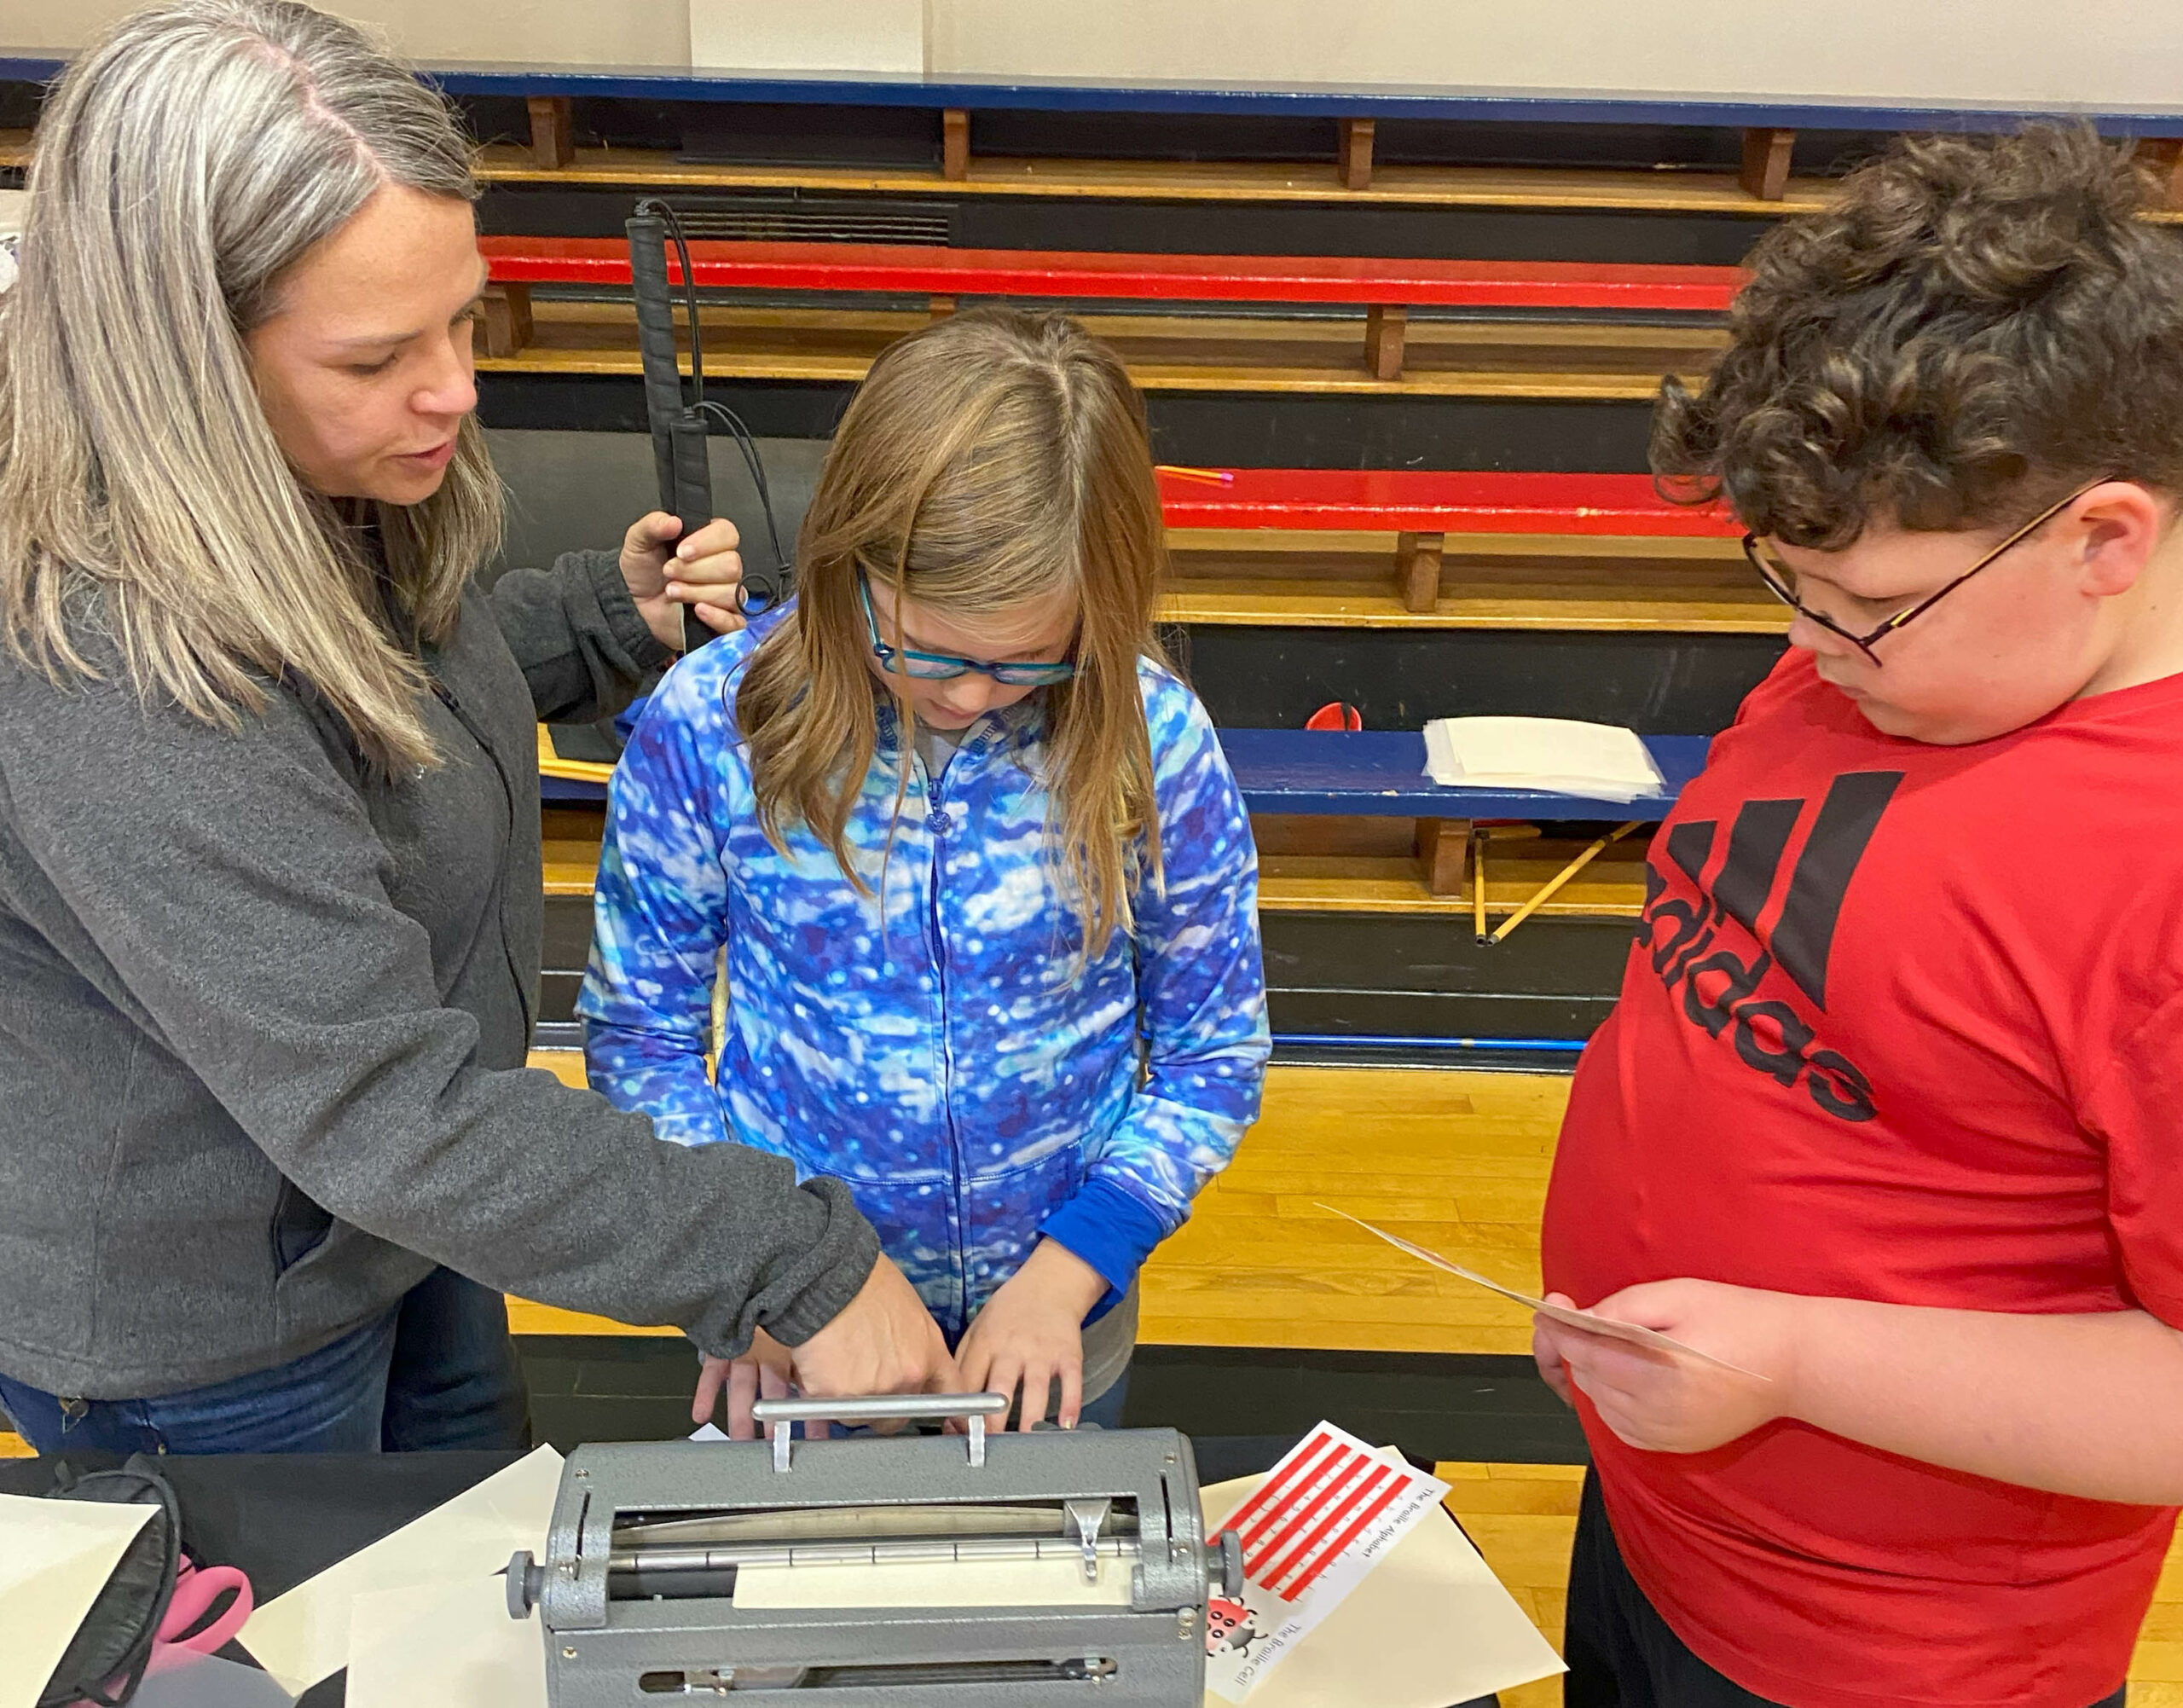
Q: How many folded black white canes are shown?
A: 2